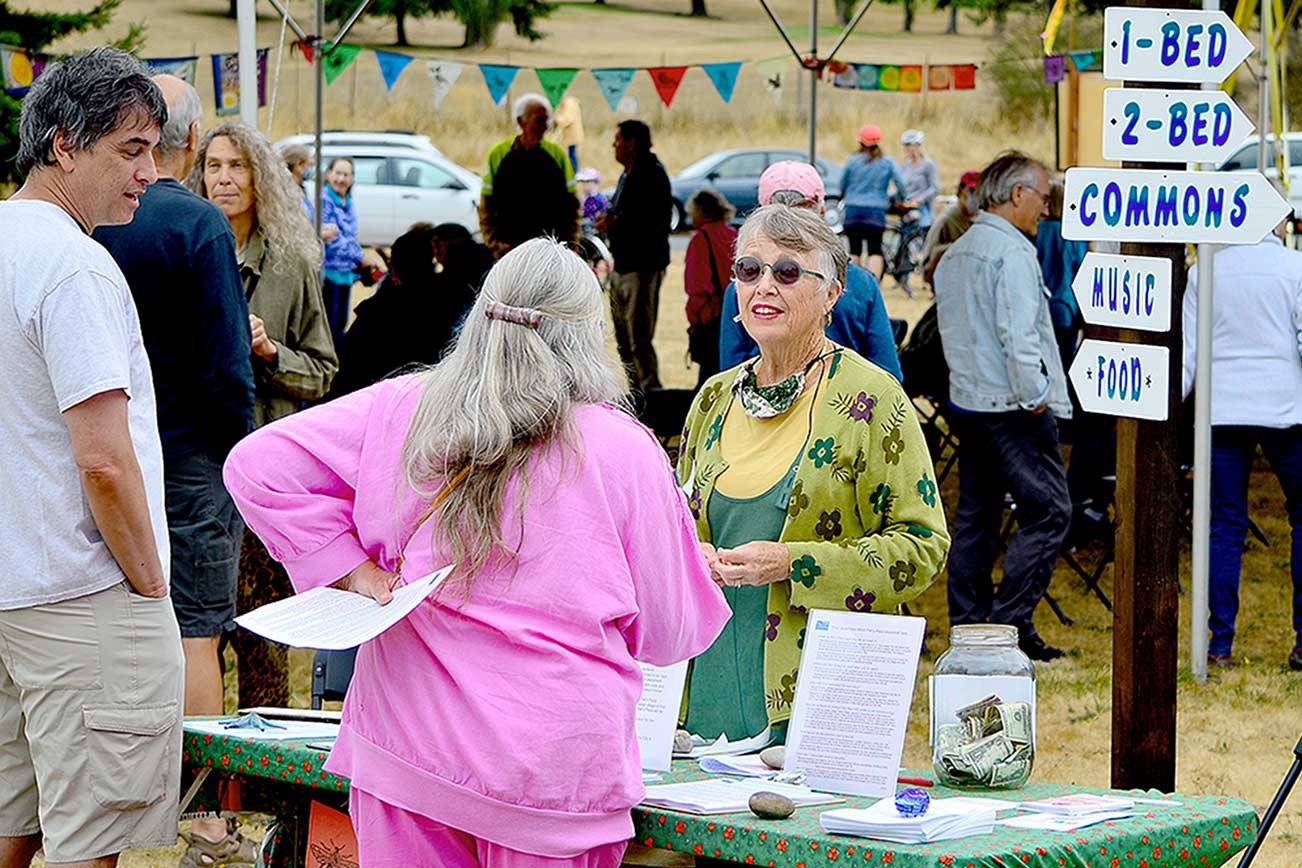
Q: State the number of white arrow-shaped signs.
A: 5